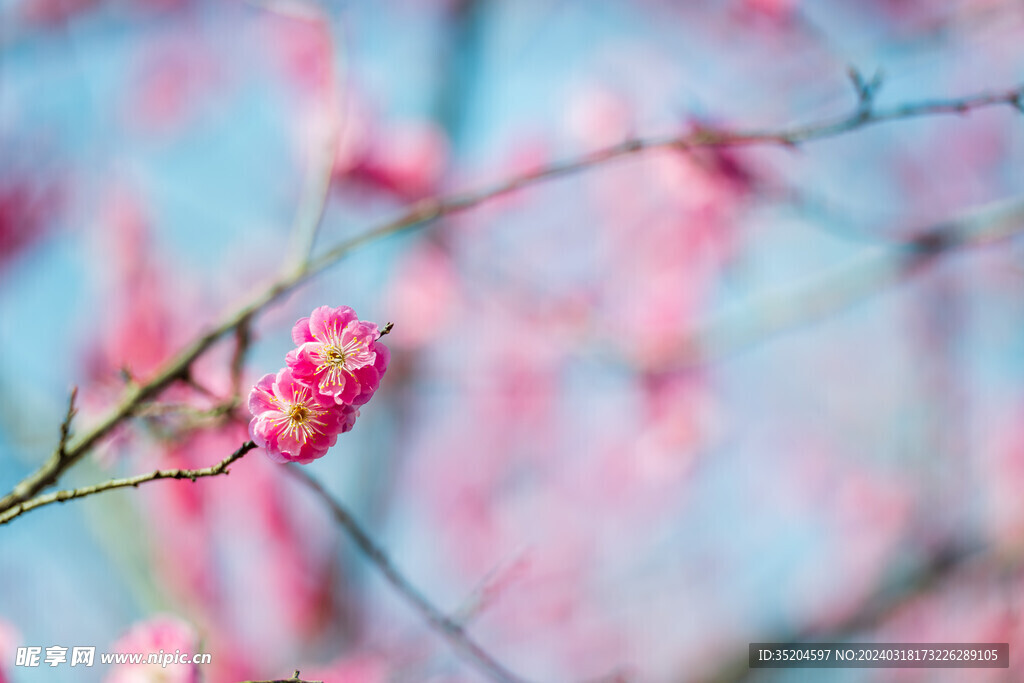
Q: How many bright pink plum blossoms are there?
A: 2